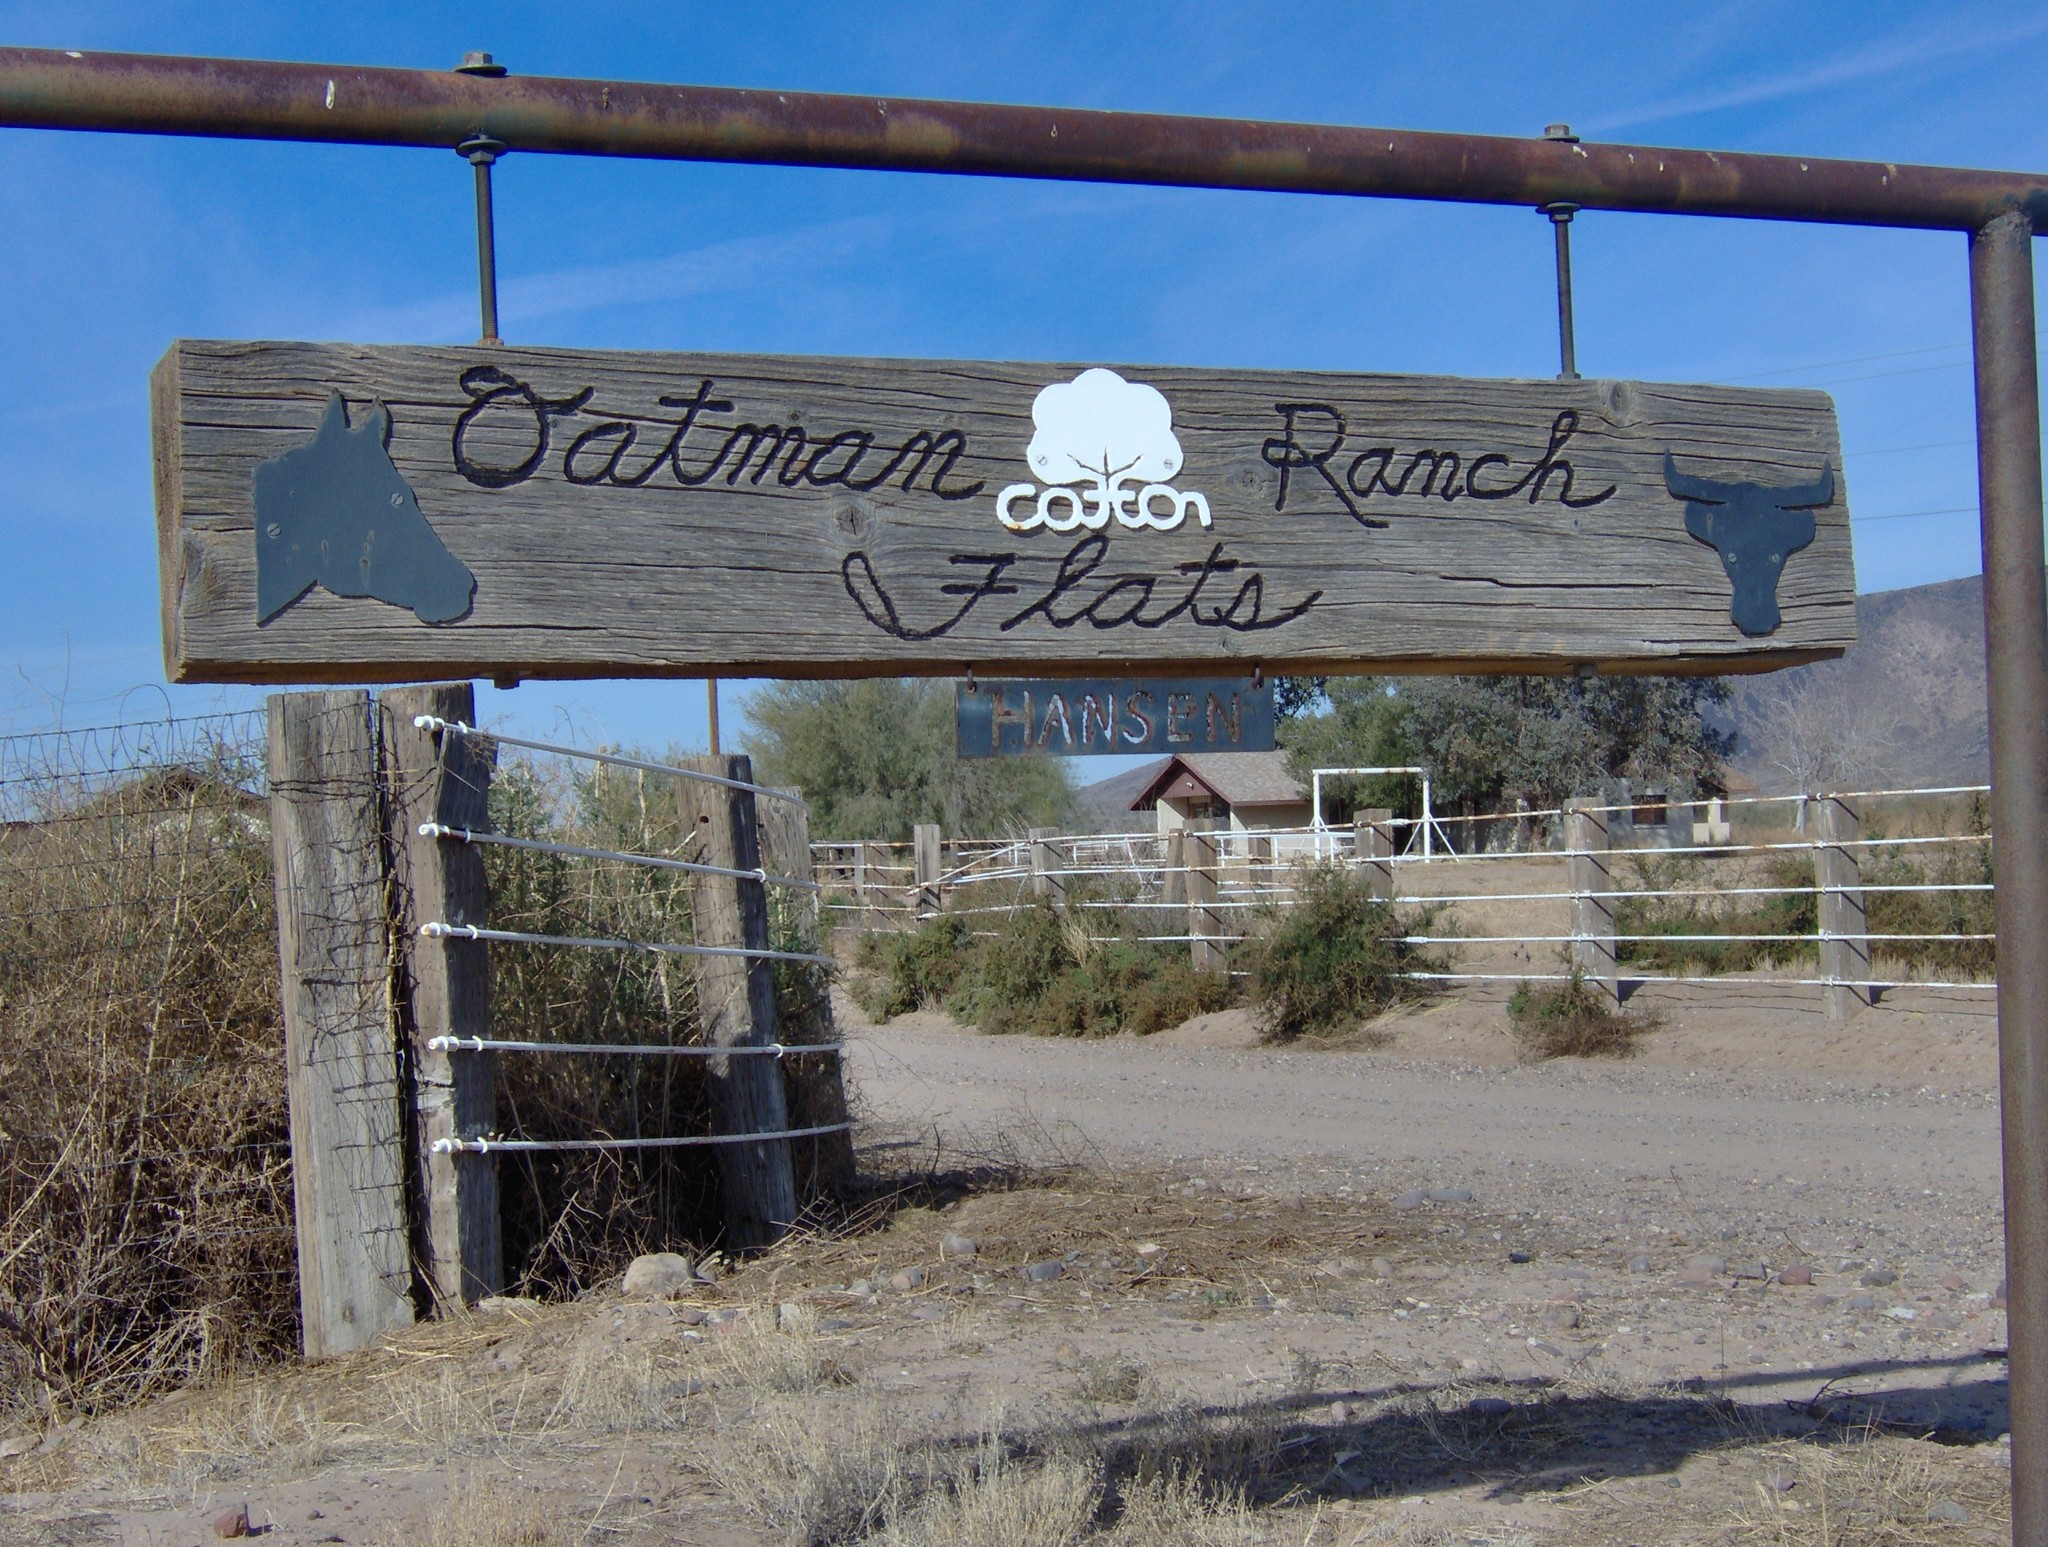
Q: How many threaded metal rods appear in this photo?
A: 2